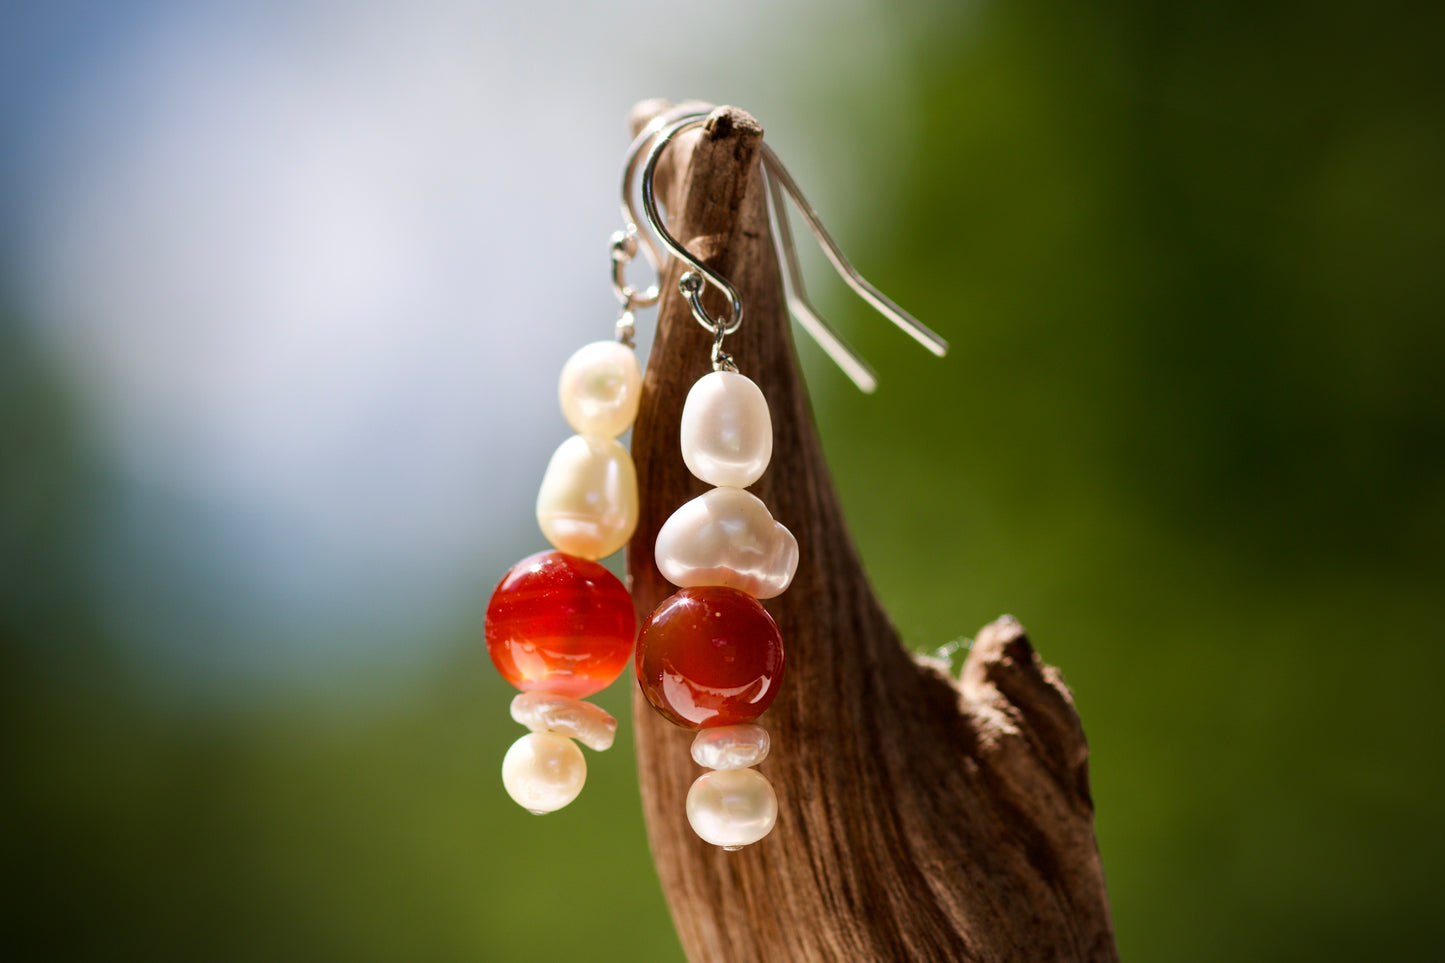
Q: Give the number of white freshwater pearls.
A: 8